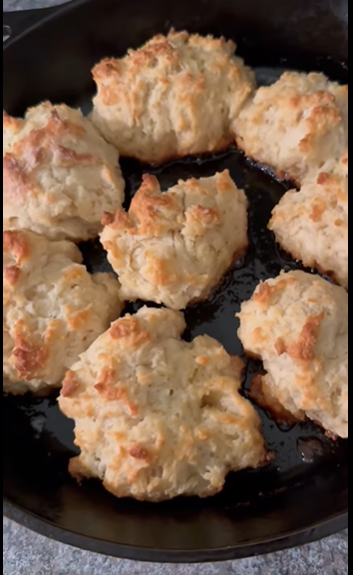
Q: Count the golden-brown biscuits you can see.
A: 8